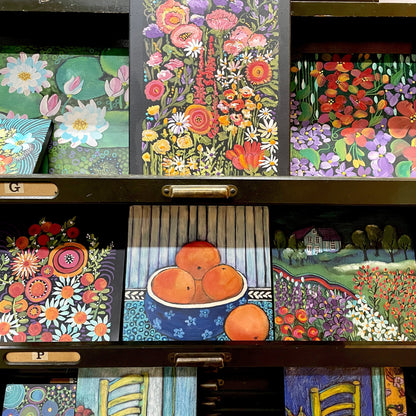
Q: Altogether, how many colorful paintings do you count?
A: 10